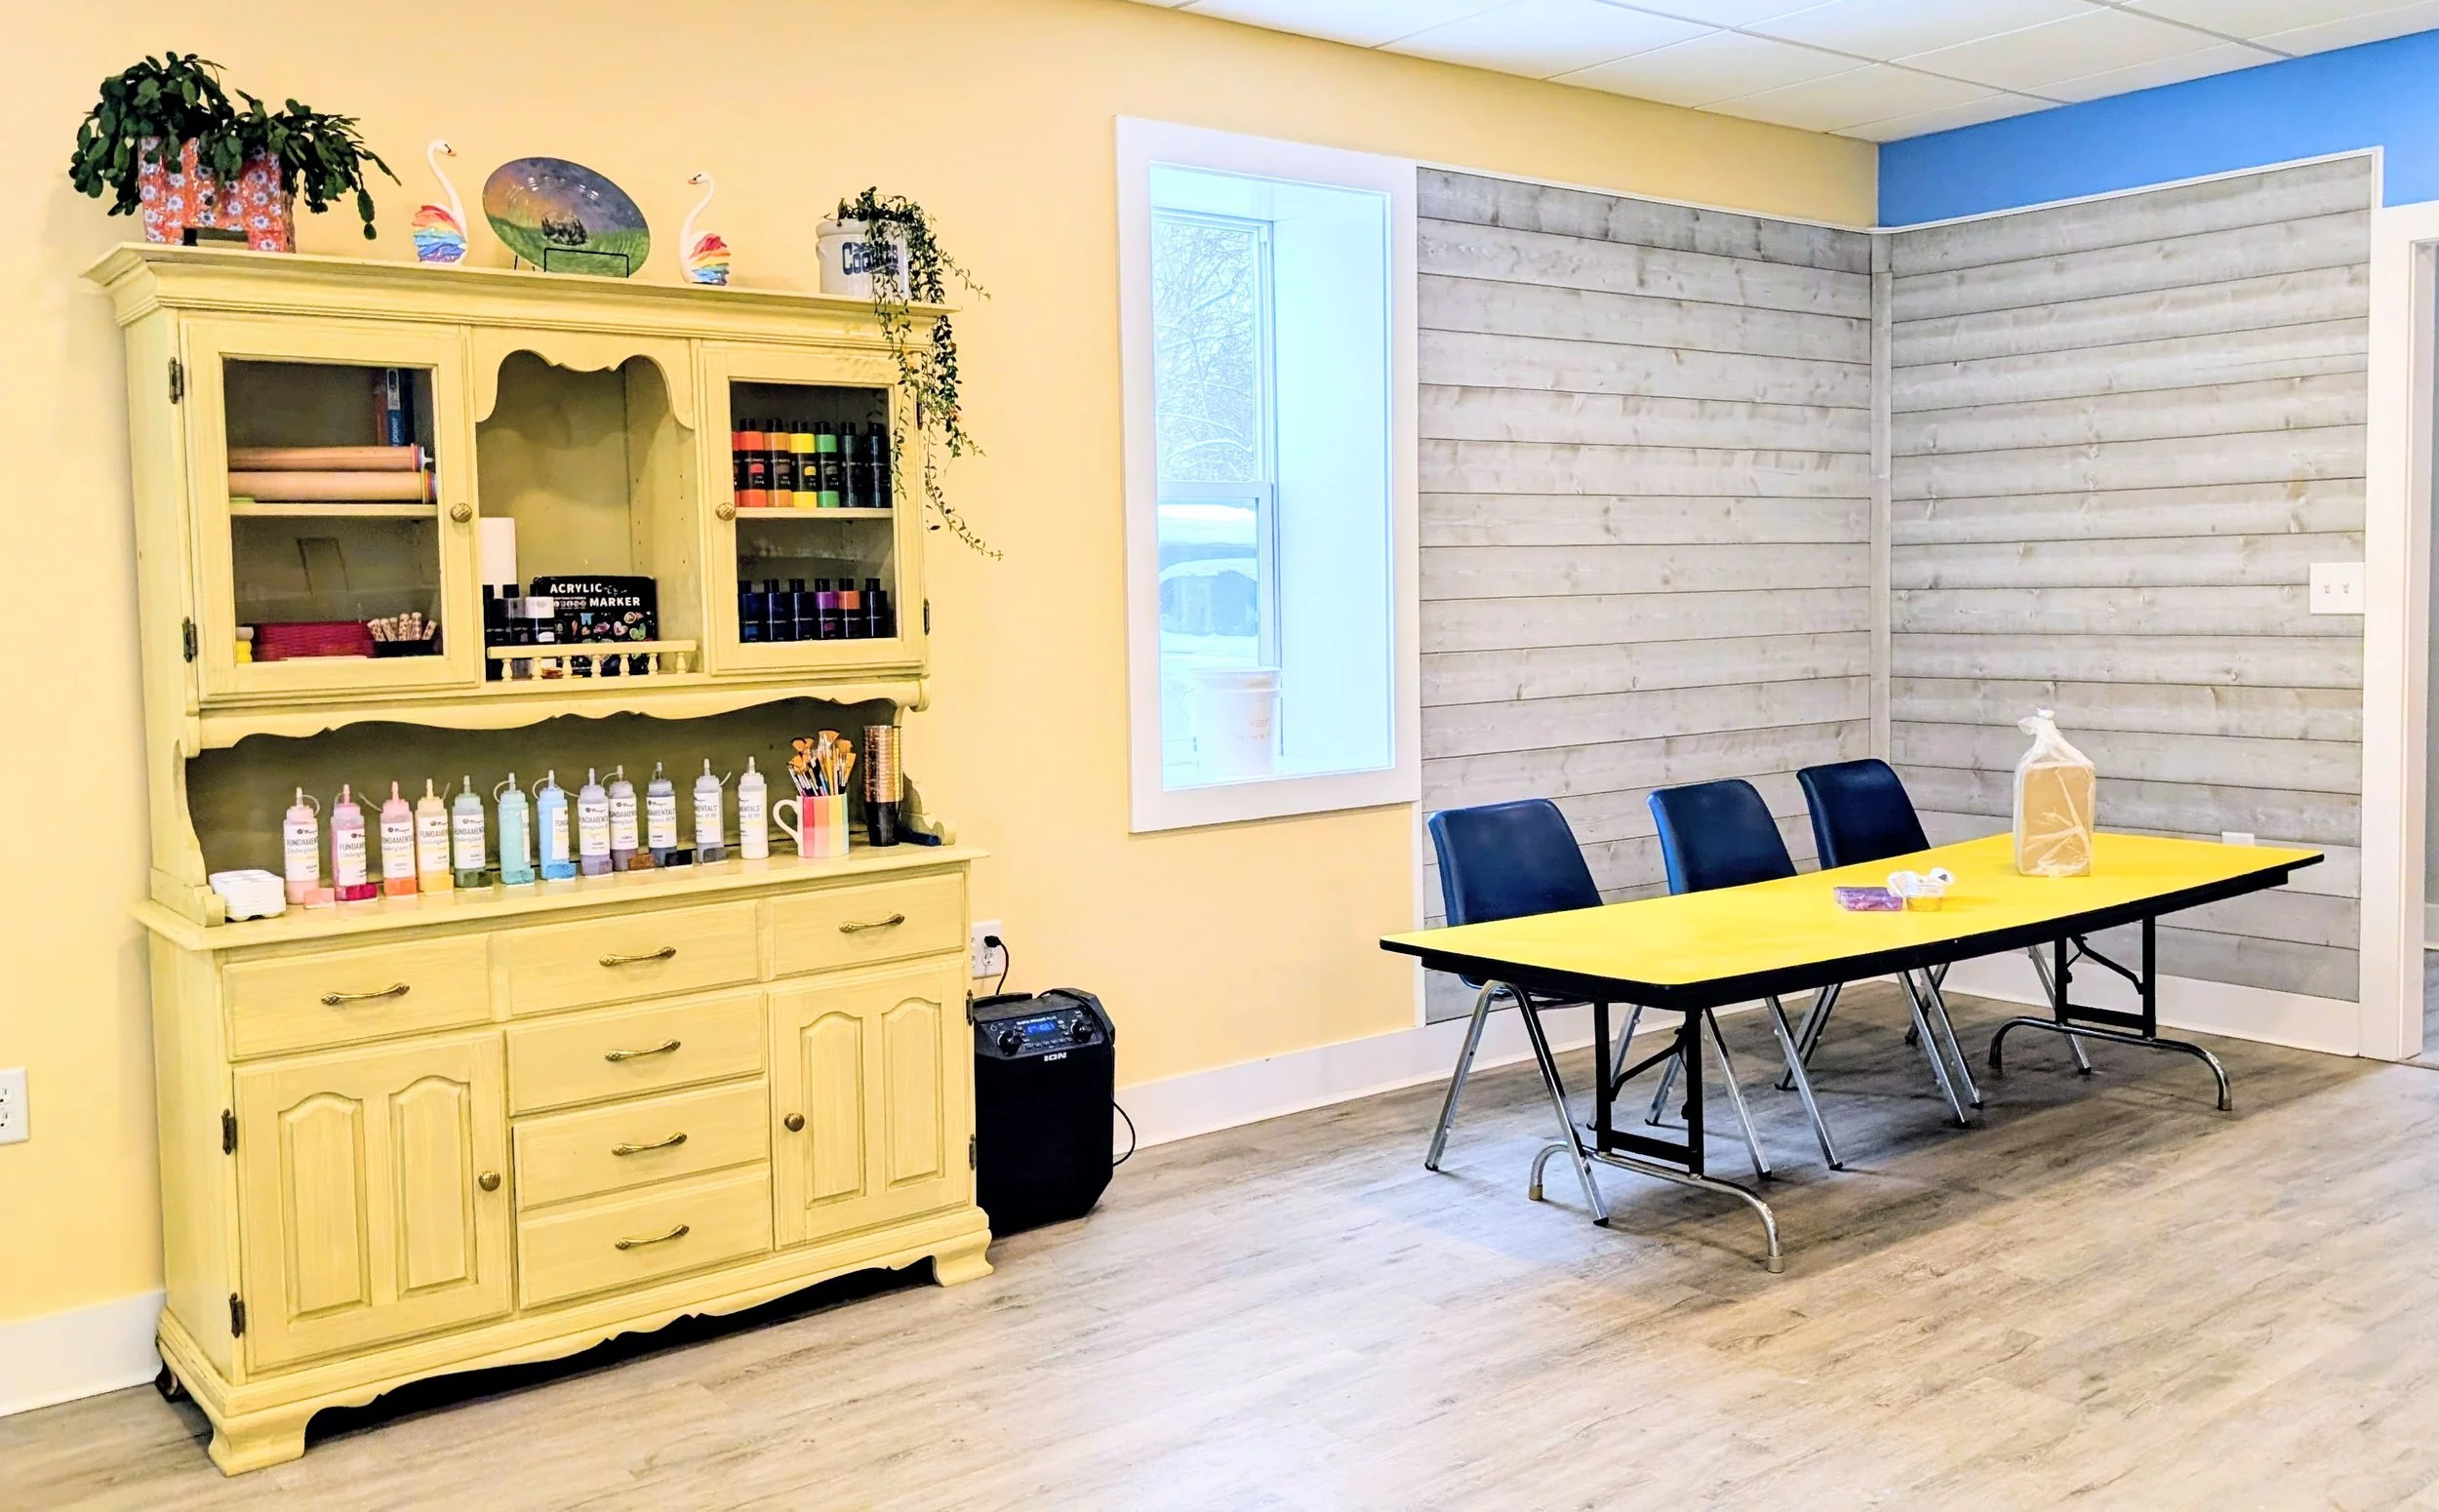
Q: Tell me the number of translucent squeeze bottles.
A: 12